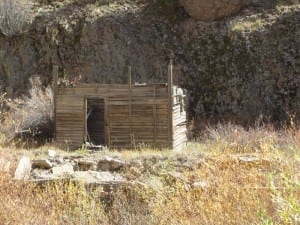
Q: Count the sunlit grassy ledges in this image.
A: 2